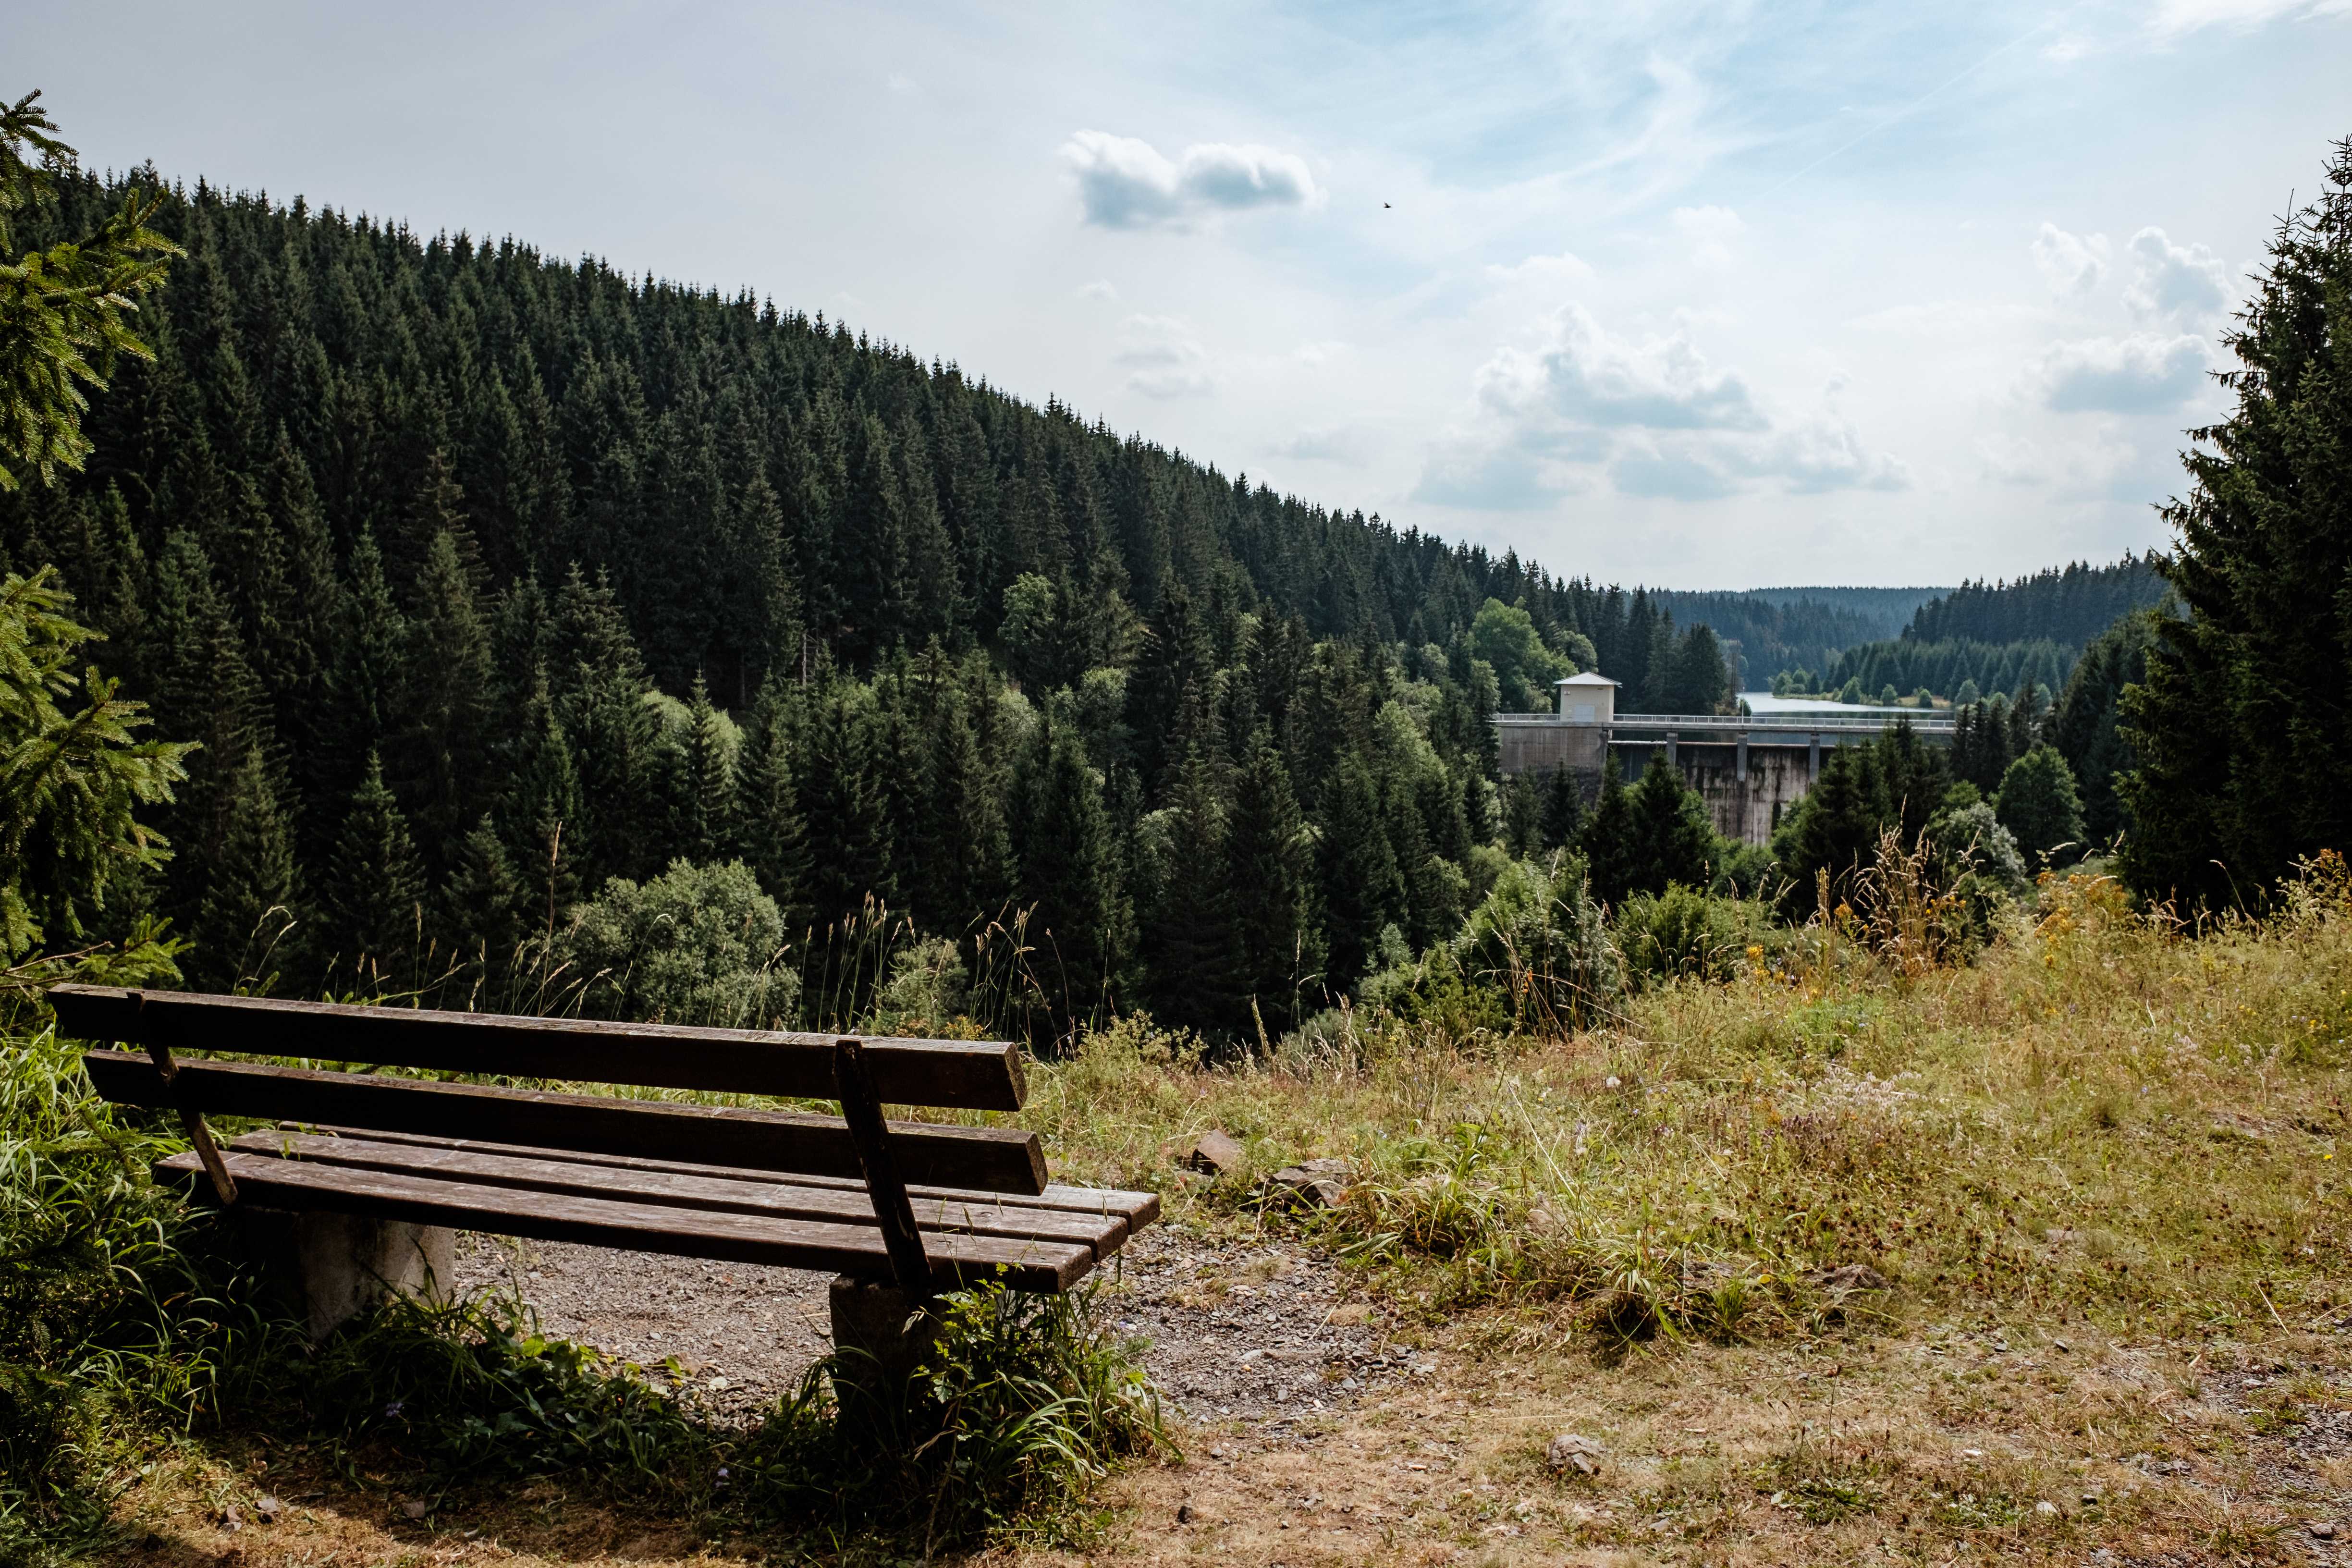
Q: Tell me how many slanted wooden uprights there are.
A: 2